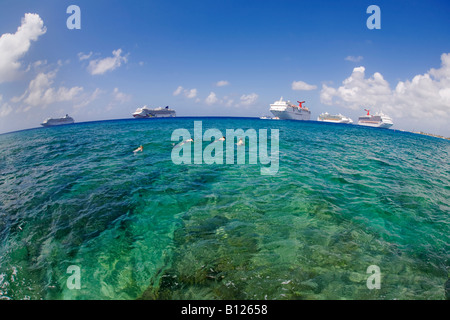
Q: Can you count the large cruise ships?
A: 5